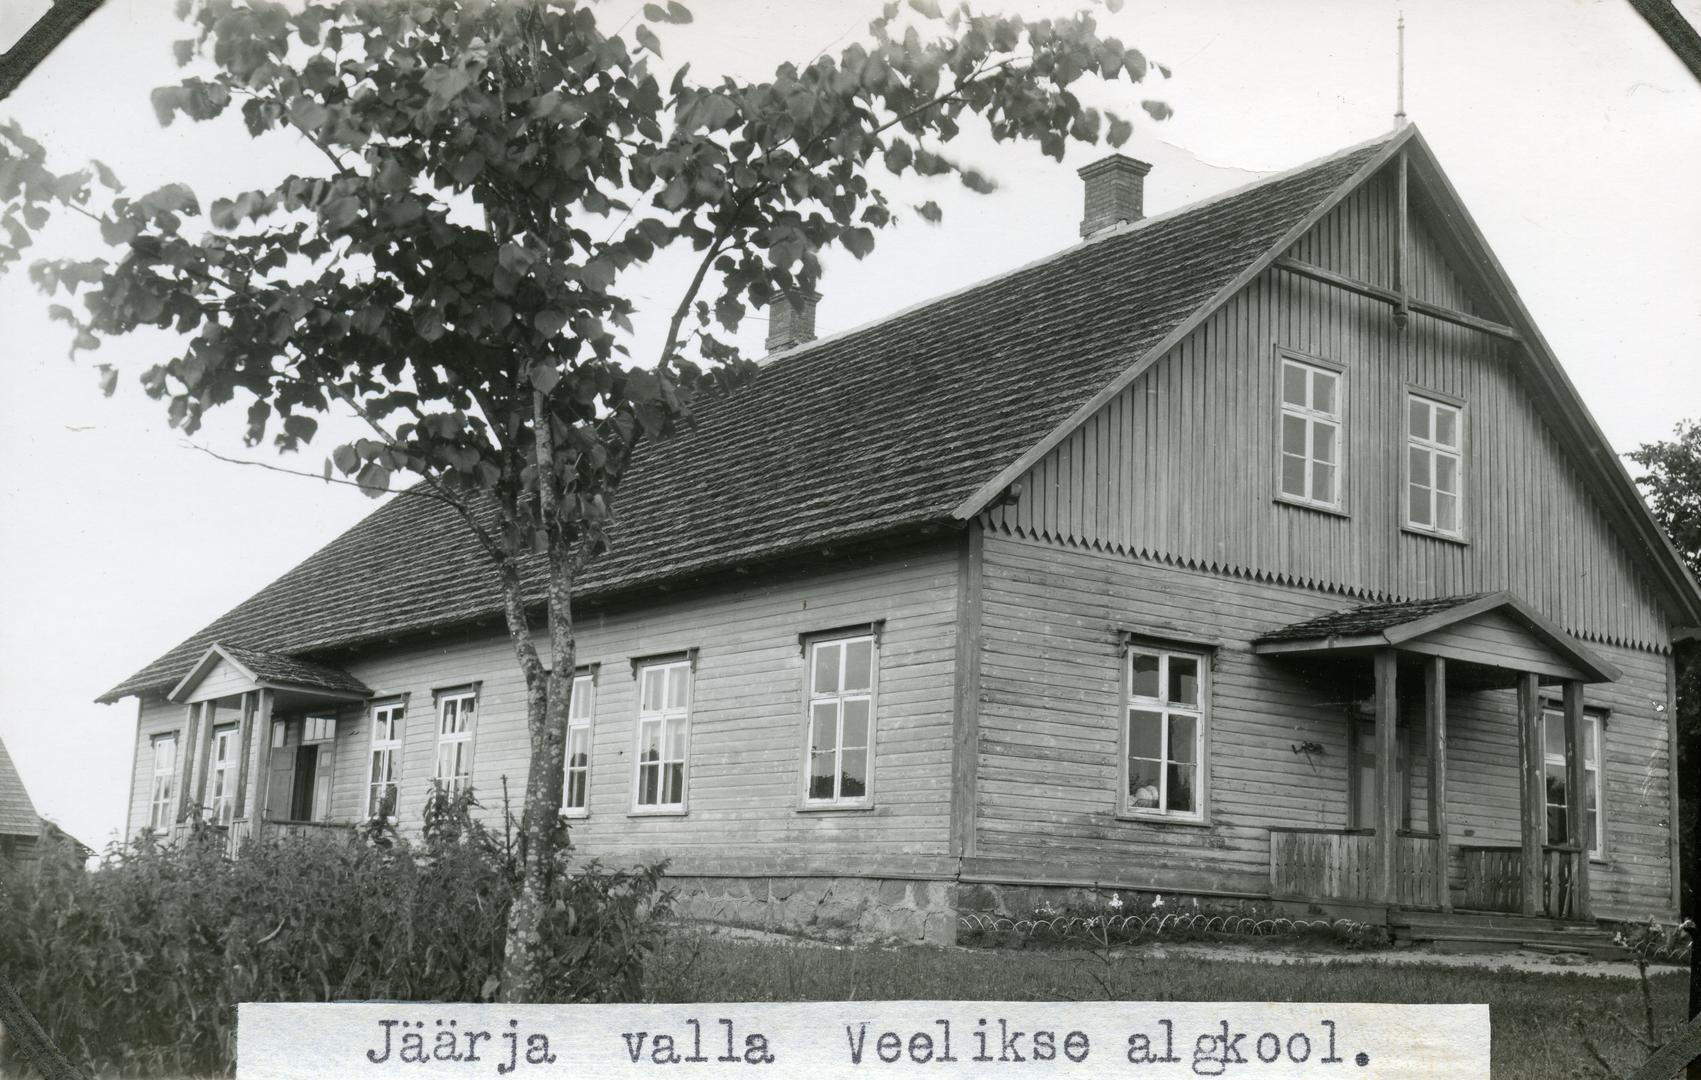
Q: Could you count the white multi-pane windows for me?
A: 11